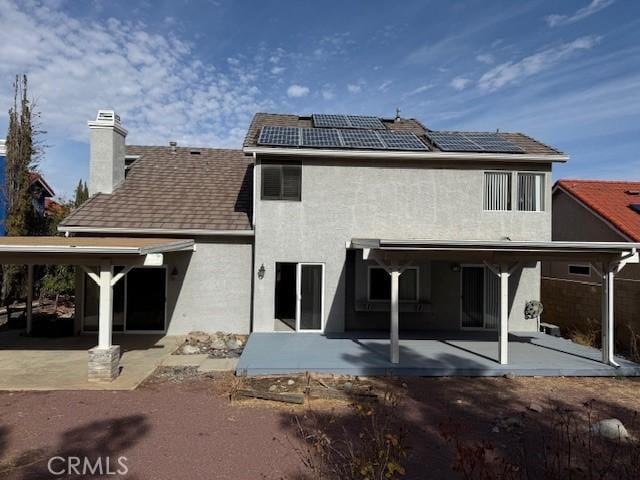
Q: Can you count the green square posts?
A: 0